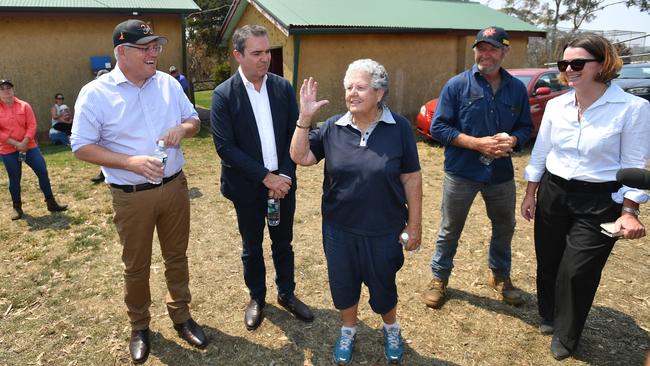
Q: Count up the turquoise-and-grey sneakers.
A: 2